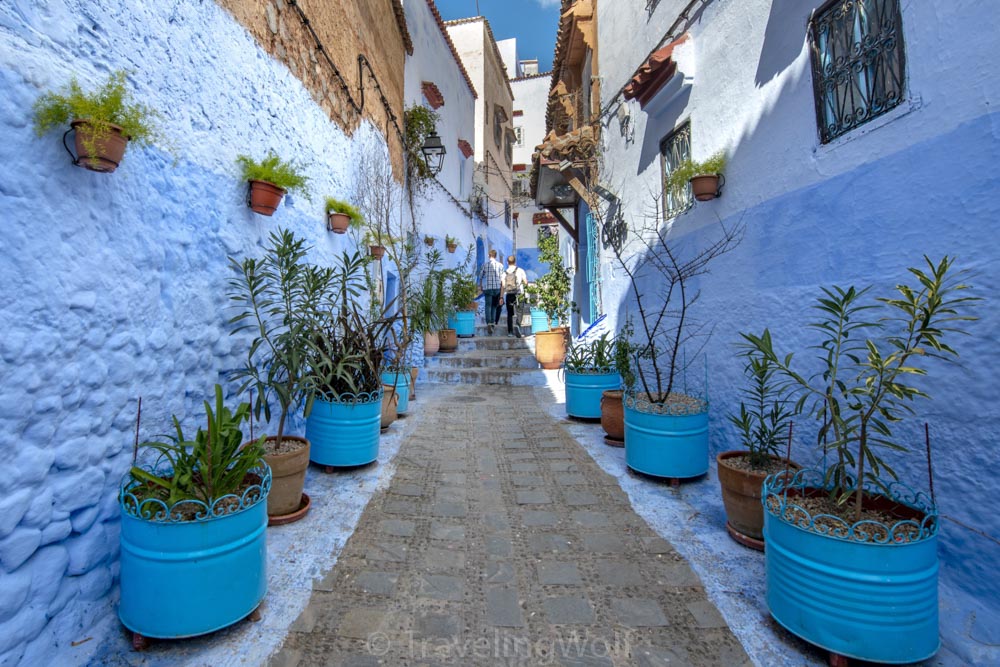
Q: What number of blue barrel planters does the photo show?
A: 8